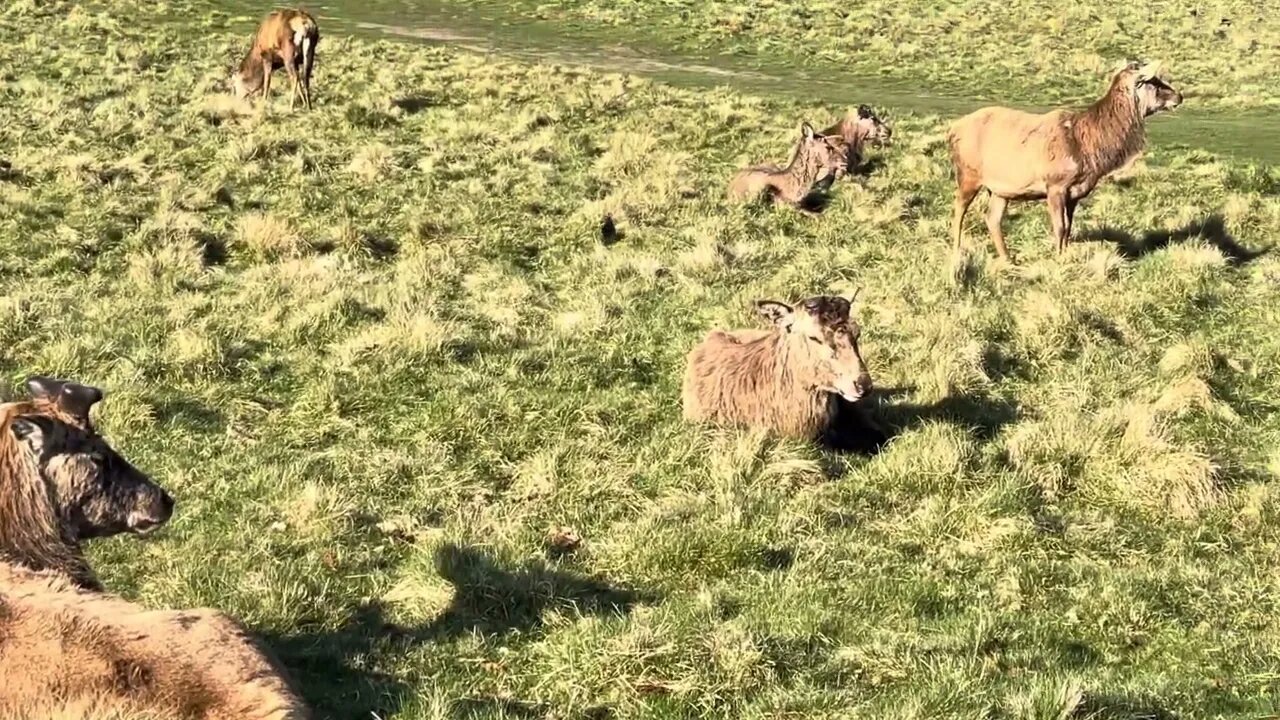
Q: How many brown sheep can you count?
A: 0